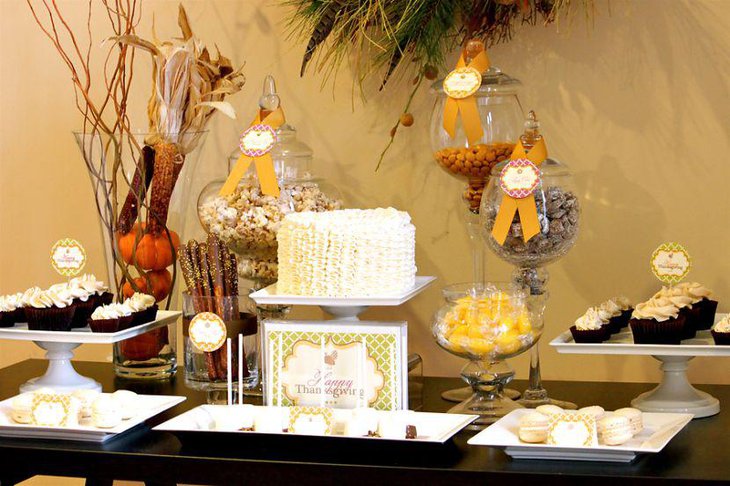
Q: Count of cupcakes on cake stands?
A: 15